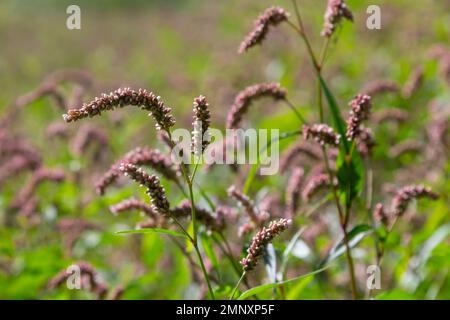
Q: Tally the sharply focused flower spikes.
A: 4